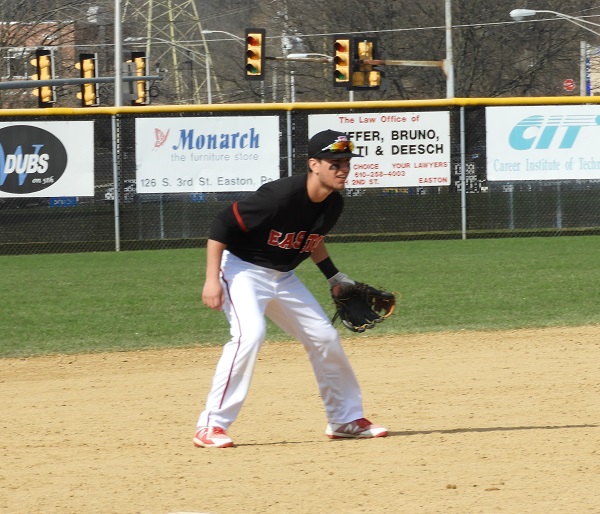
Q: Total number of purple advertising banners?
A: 0